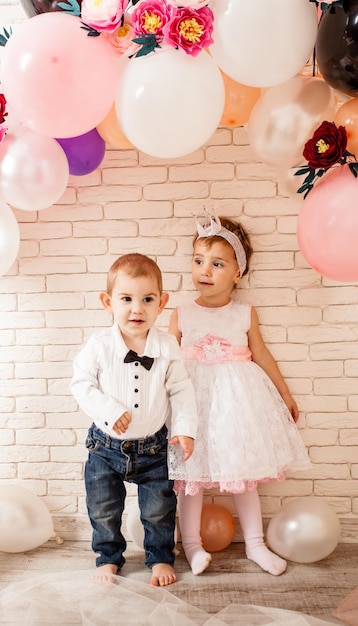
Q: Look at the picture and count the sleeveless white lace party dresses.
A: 1